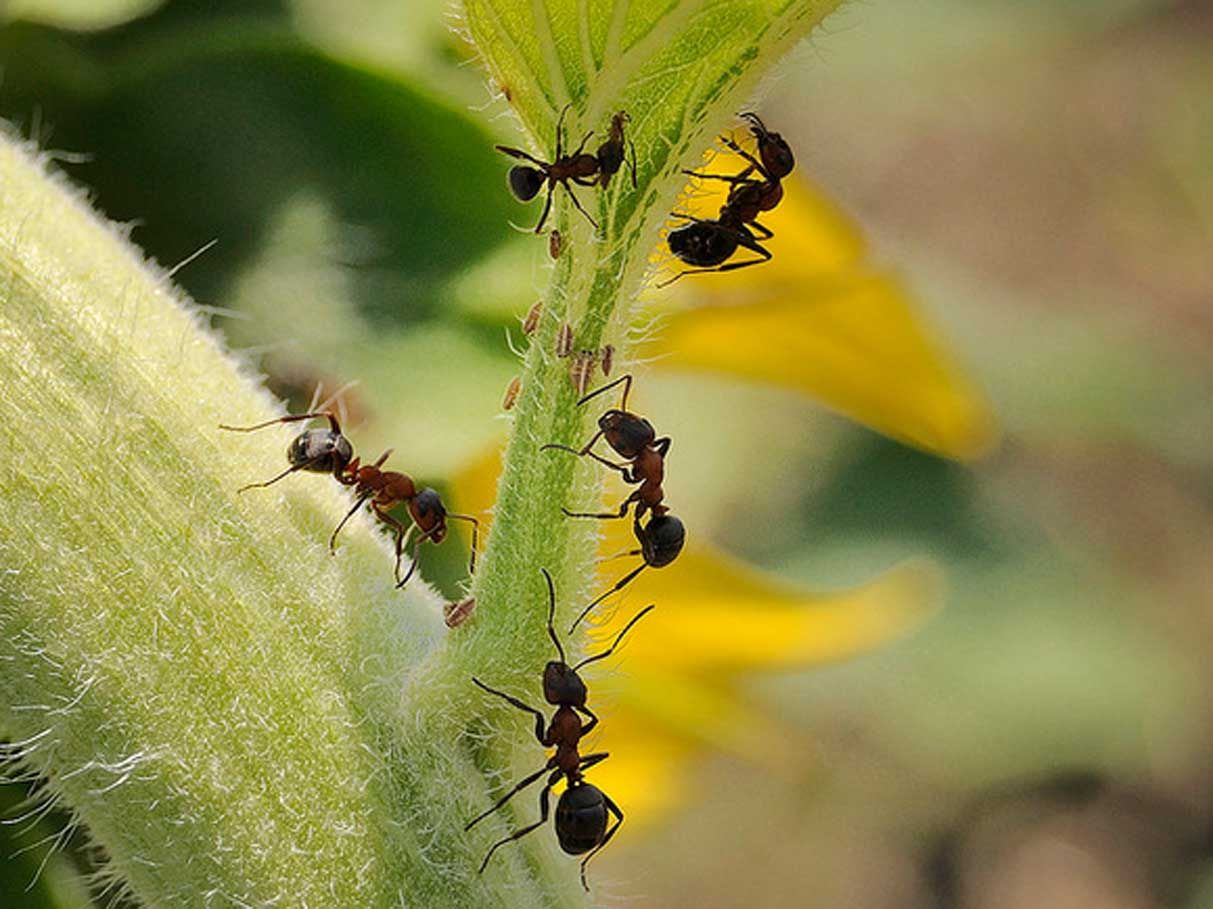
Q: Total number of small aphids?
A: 7